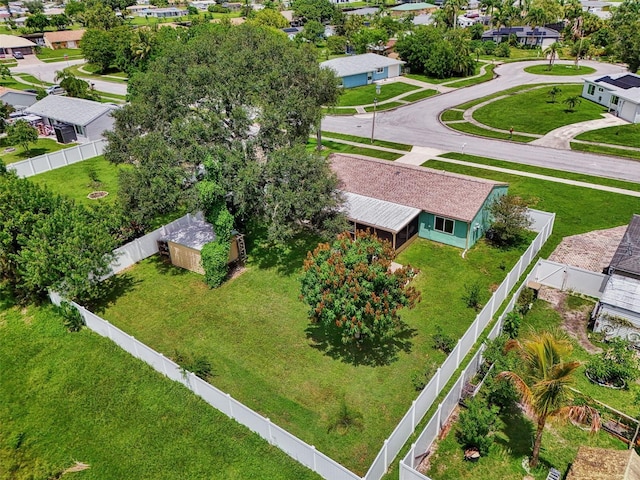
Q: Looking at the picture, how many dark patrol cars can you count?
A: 0